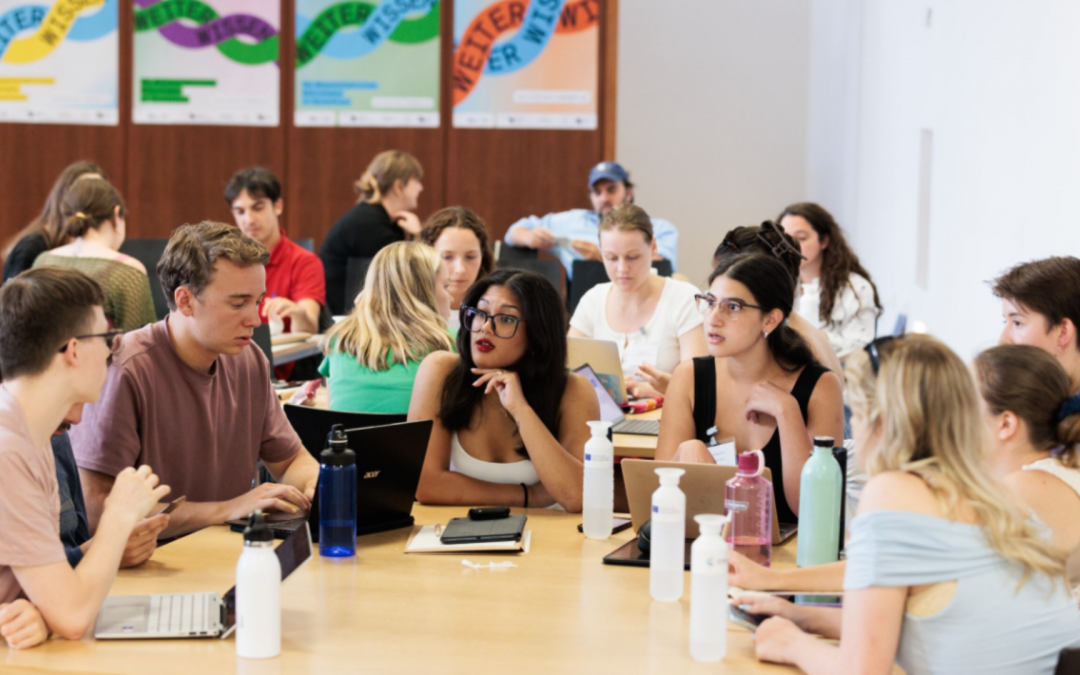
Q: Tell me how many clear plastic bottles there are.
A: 3